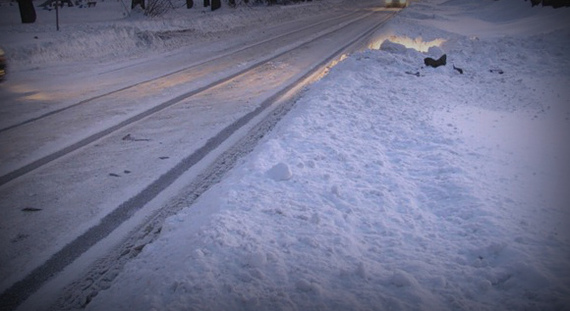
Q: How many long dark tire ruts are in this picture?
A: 3